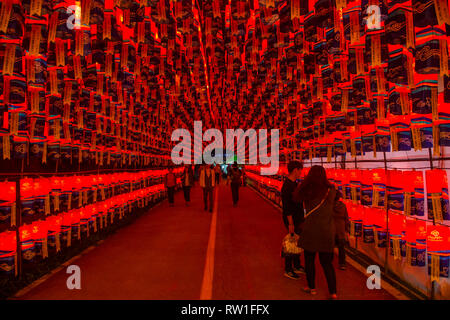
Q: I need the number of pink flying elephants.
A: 0